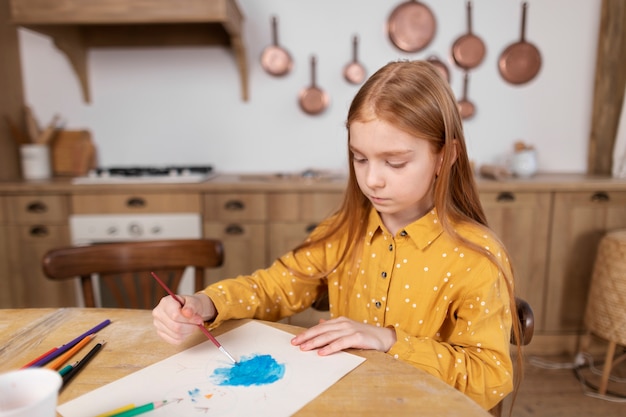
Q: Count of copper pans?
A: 8